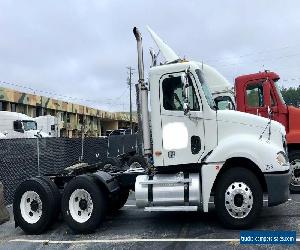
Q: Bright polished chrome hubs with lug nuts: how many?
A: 1